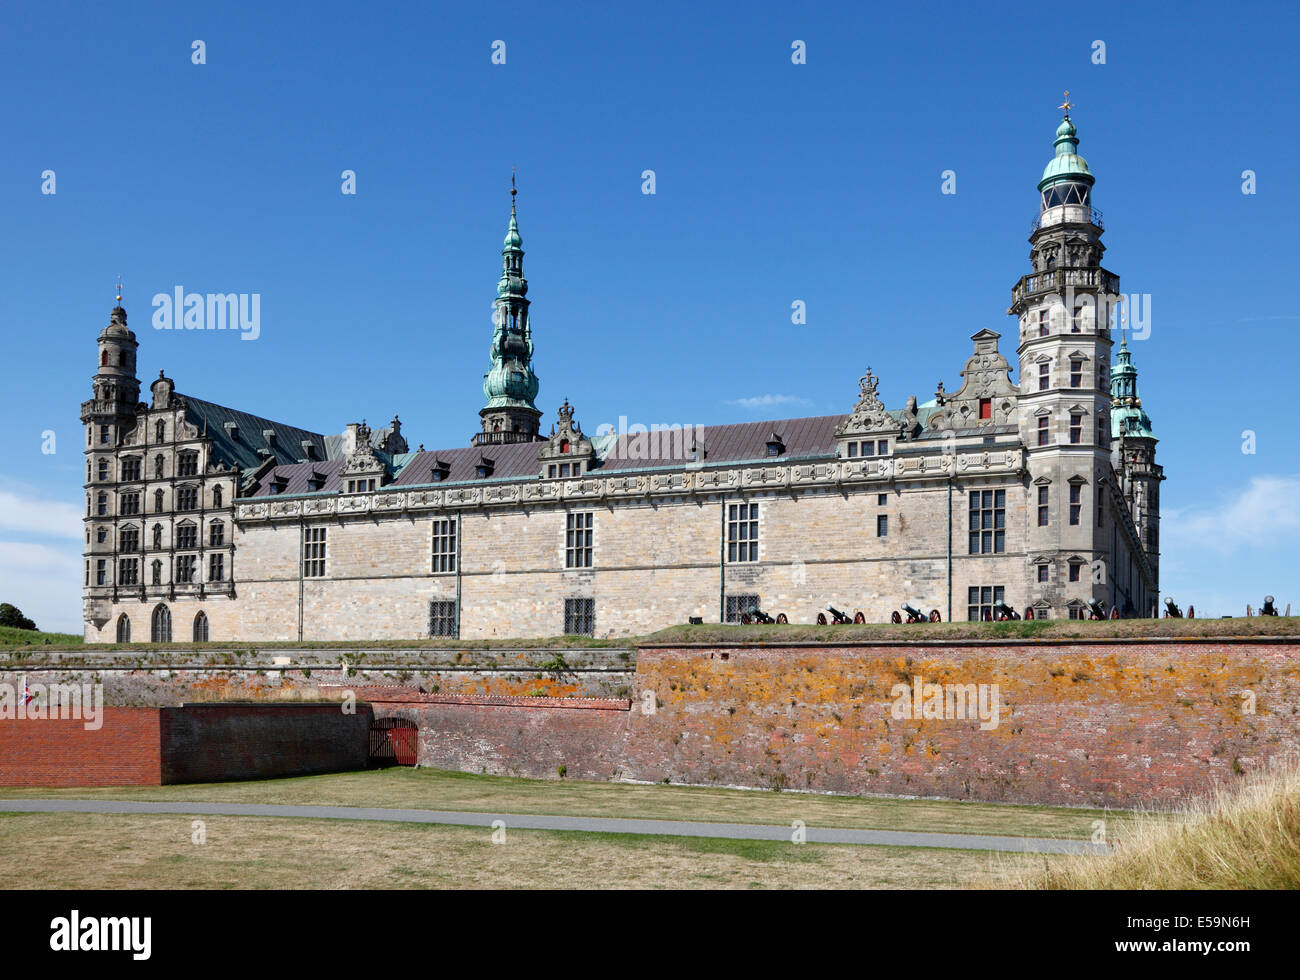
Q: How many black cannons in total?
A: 7